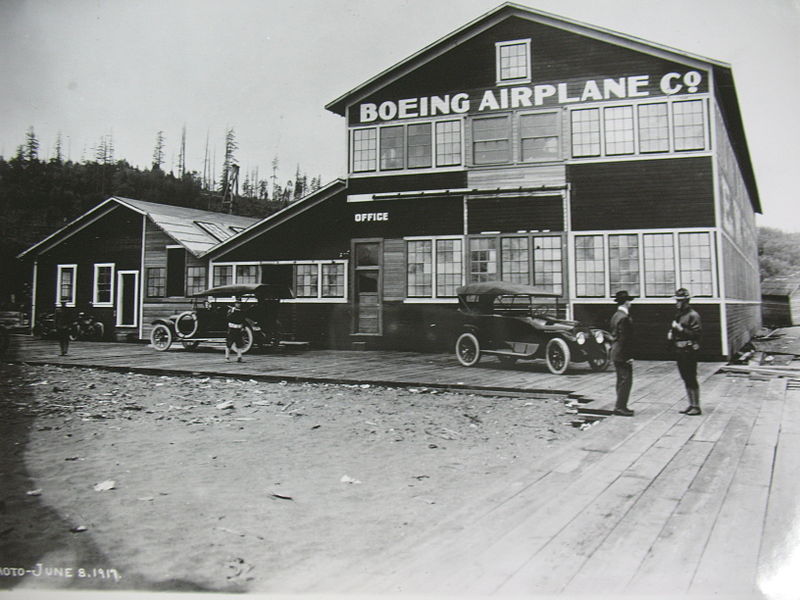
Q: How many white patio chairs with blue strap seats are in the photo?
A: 0